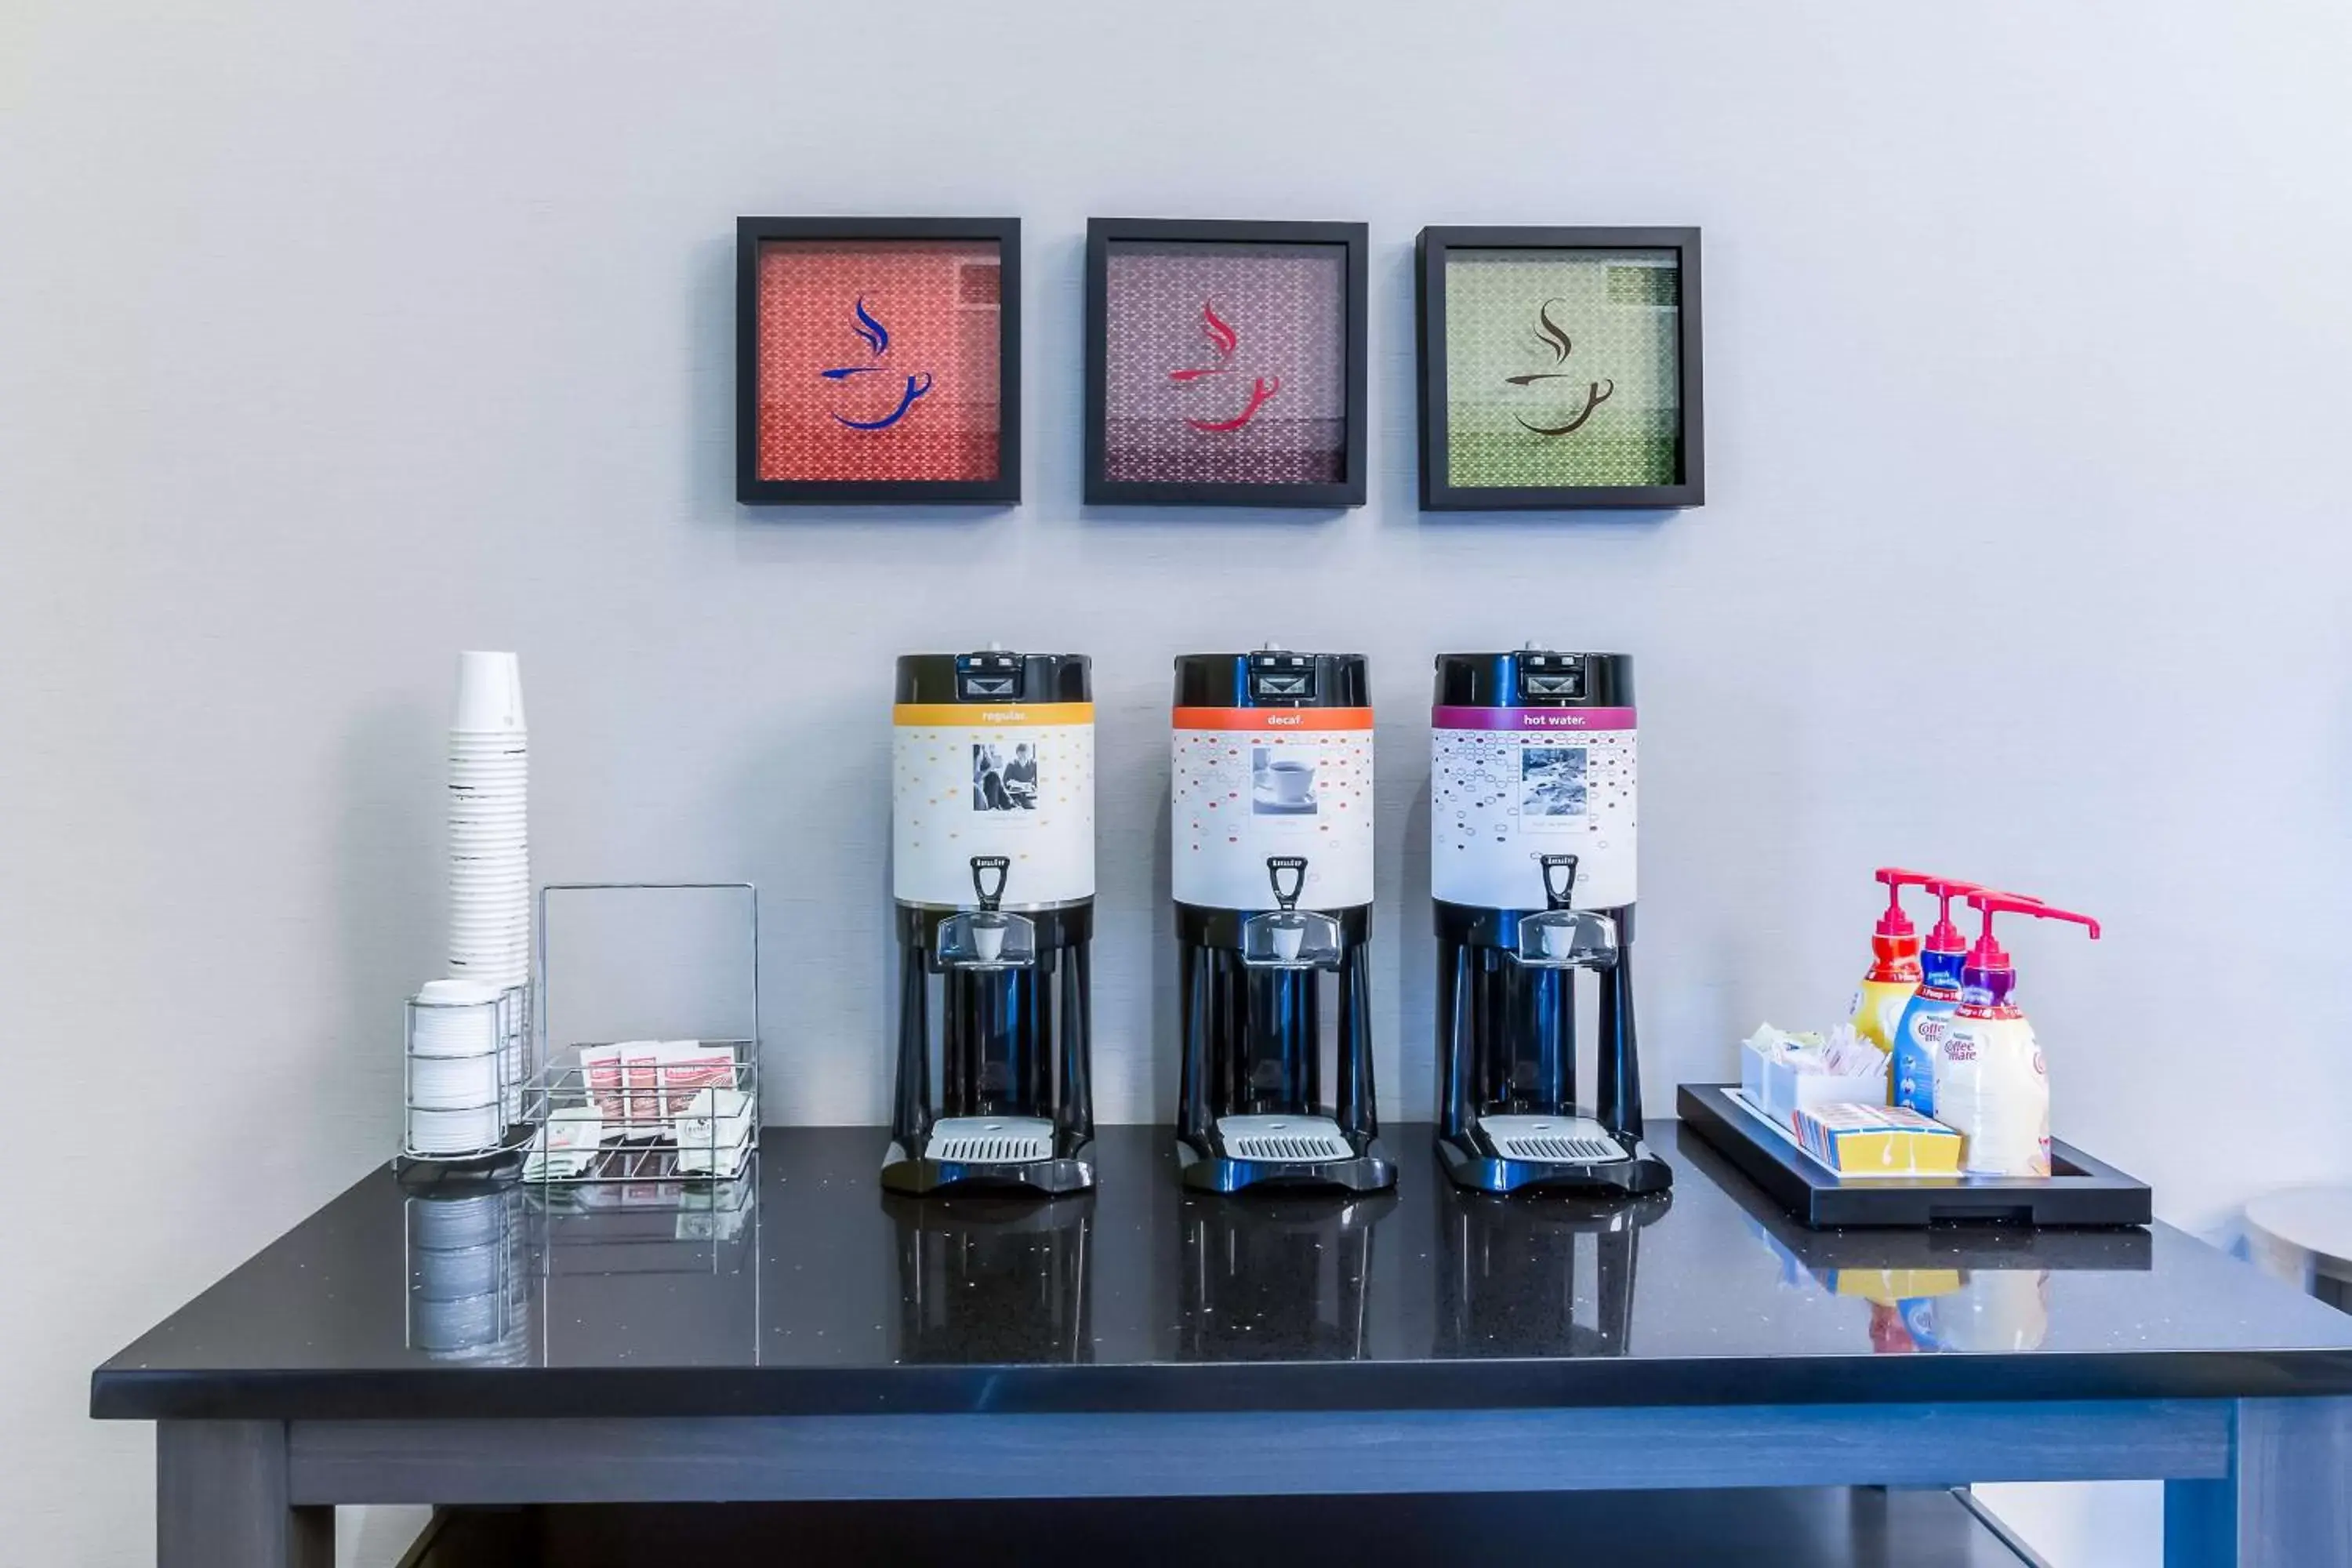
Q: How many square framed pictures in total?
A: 3